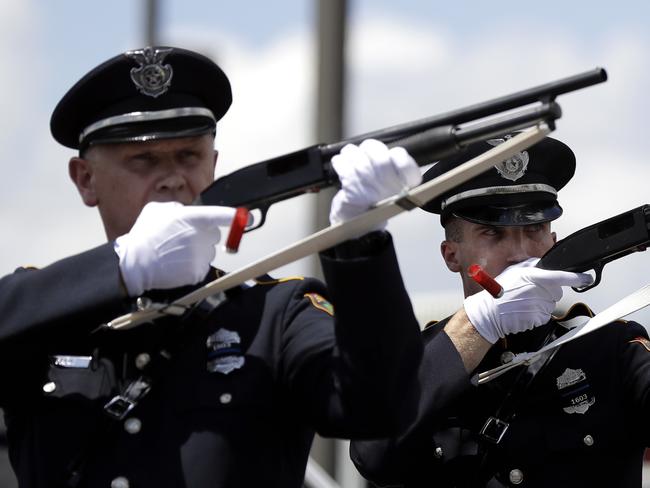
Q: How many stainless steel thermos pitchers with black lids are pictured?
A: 0